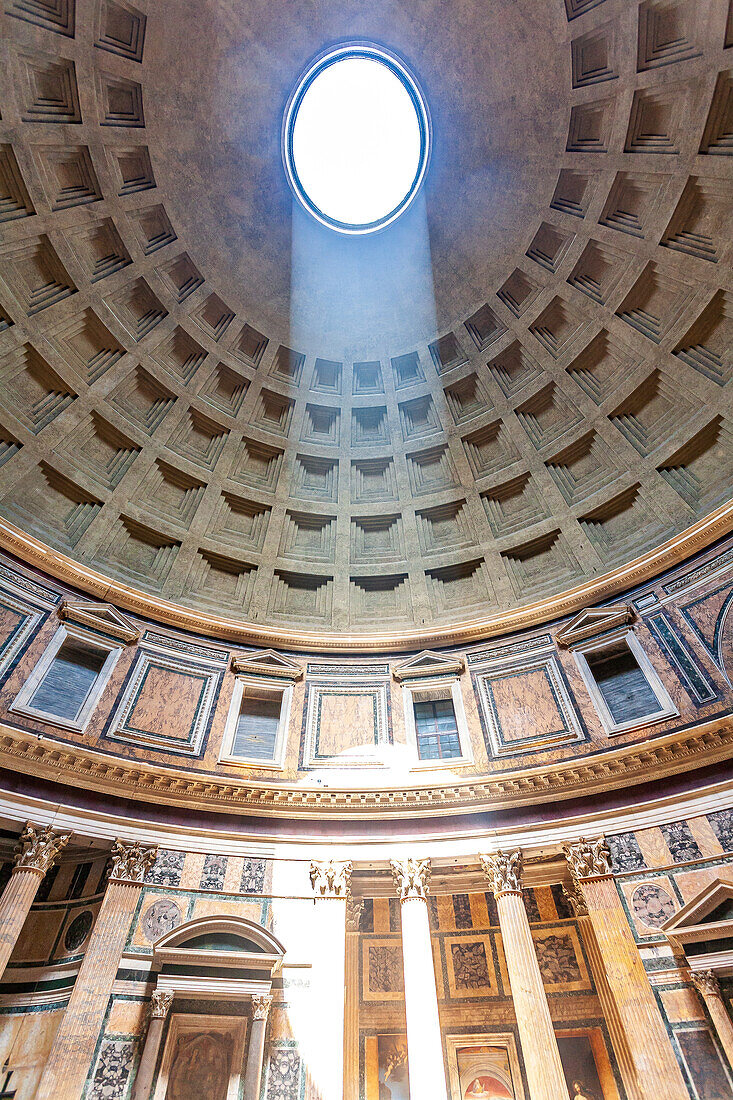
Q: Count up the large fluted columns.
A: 6